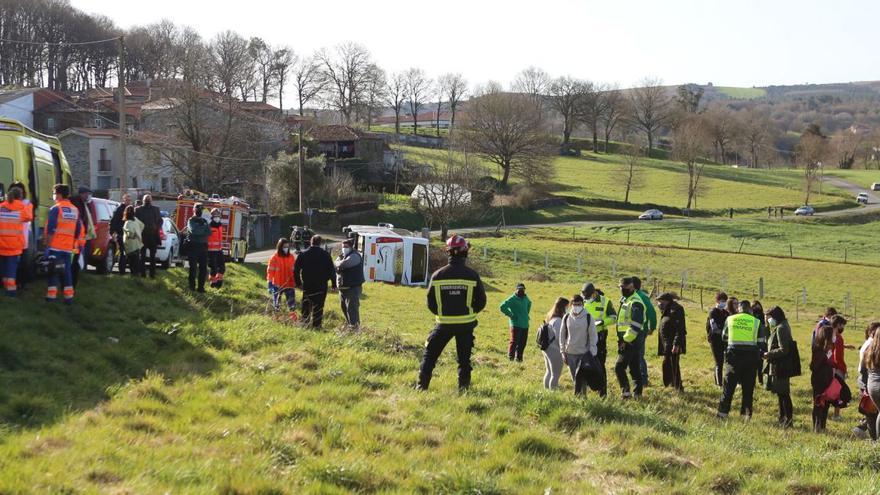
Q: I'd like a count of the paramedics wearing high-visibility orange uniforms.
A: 4